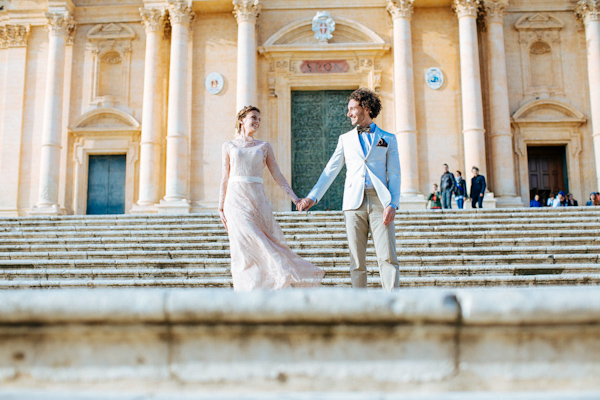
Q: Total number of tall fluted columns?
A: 8